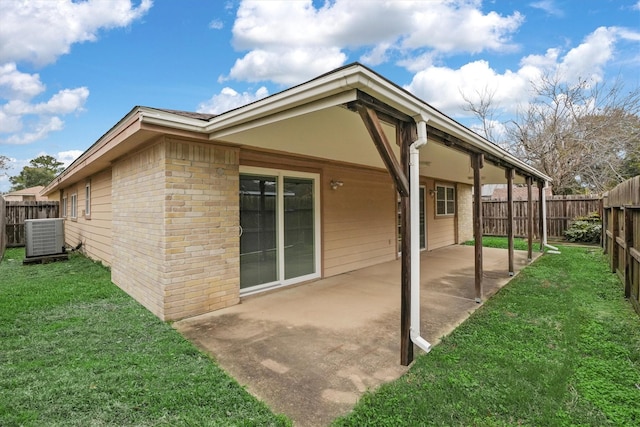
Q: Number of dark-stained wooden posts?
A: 5